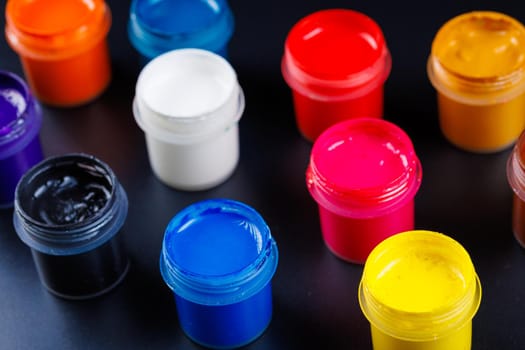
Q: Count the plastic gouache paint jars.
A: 11